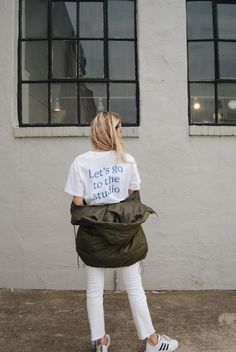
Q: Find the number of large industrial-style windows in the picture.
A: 2